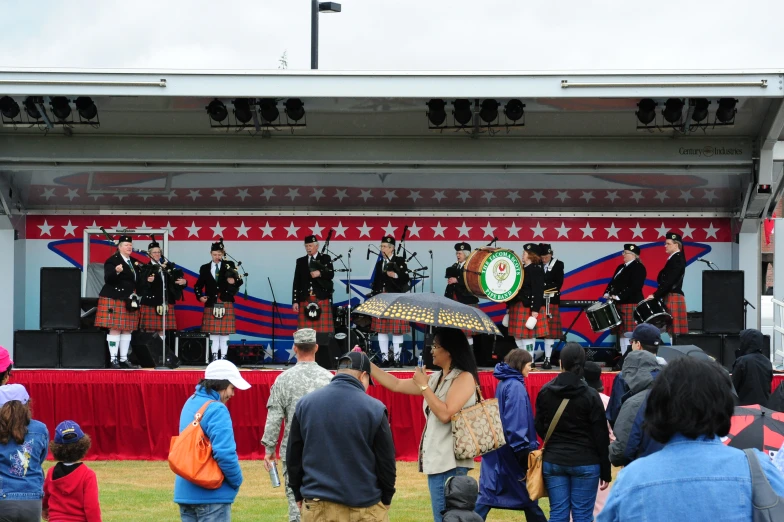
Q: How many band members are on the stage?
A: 10